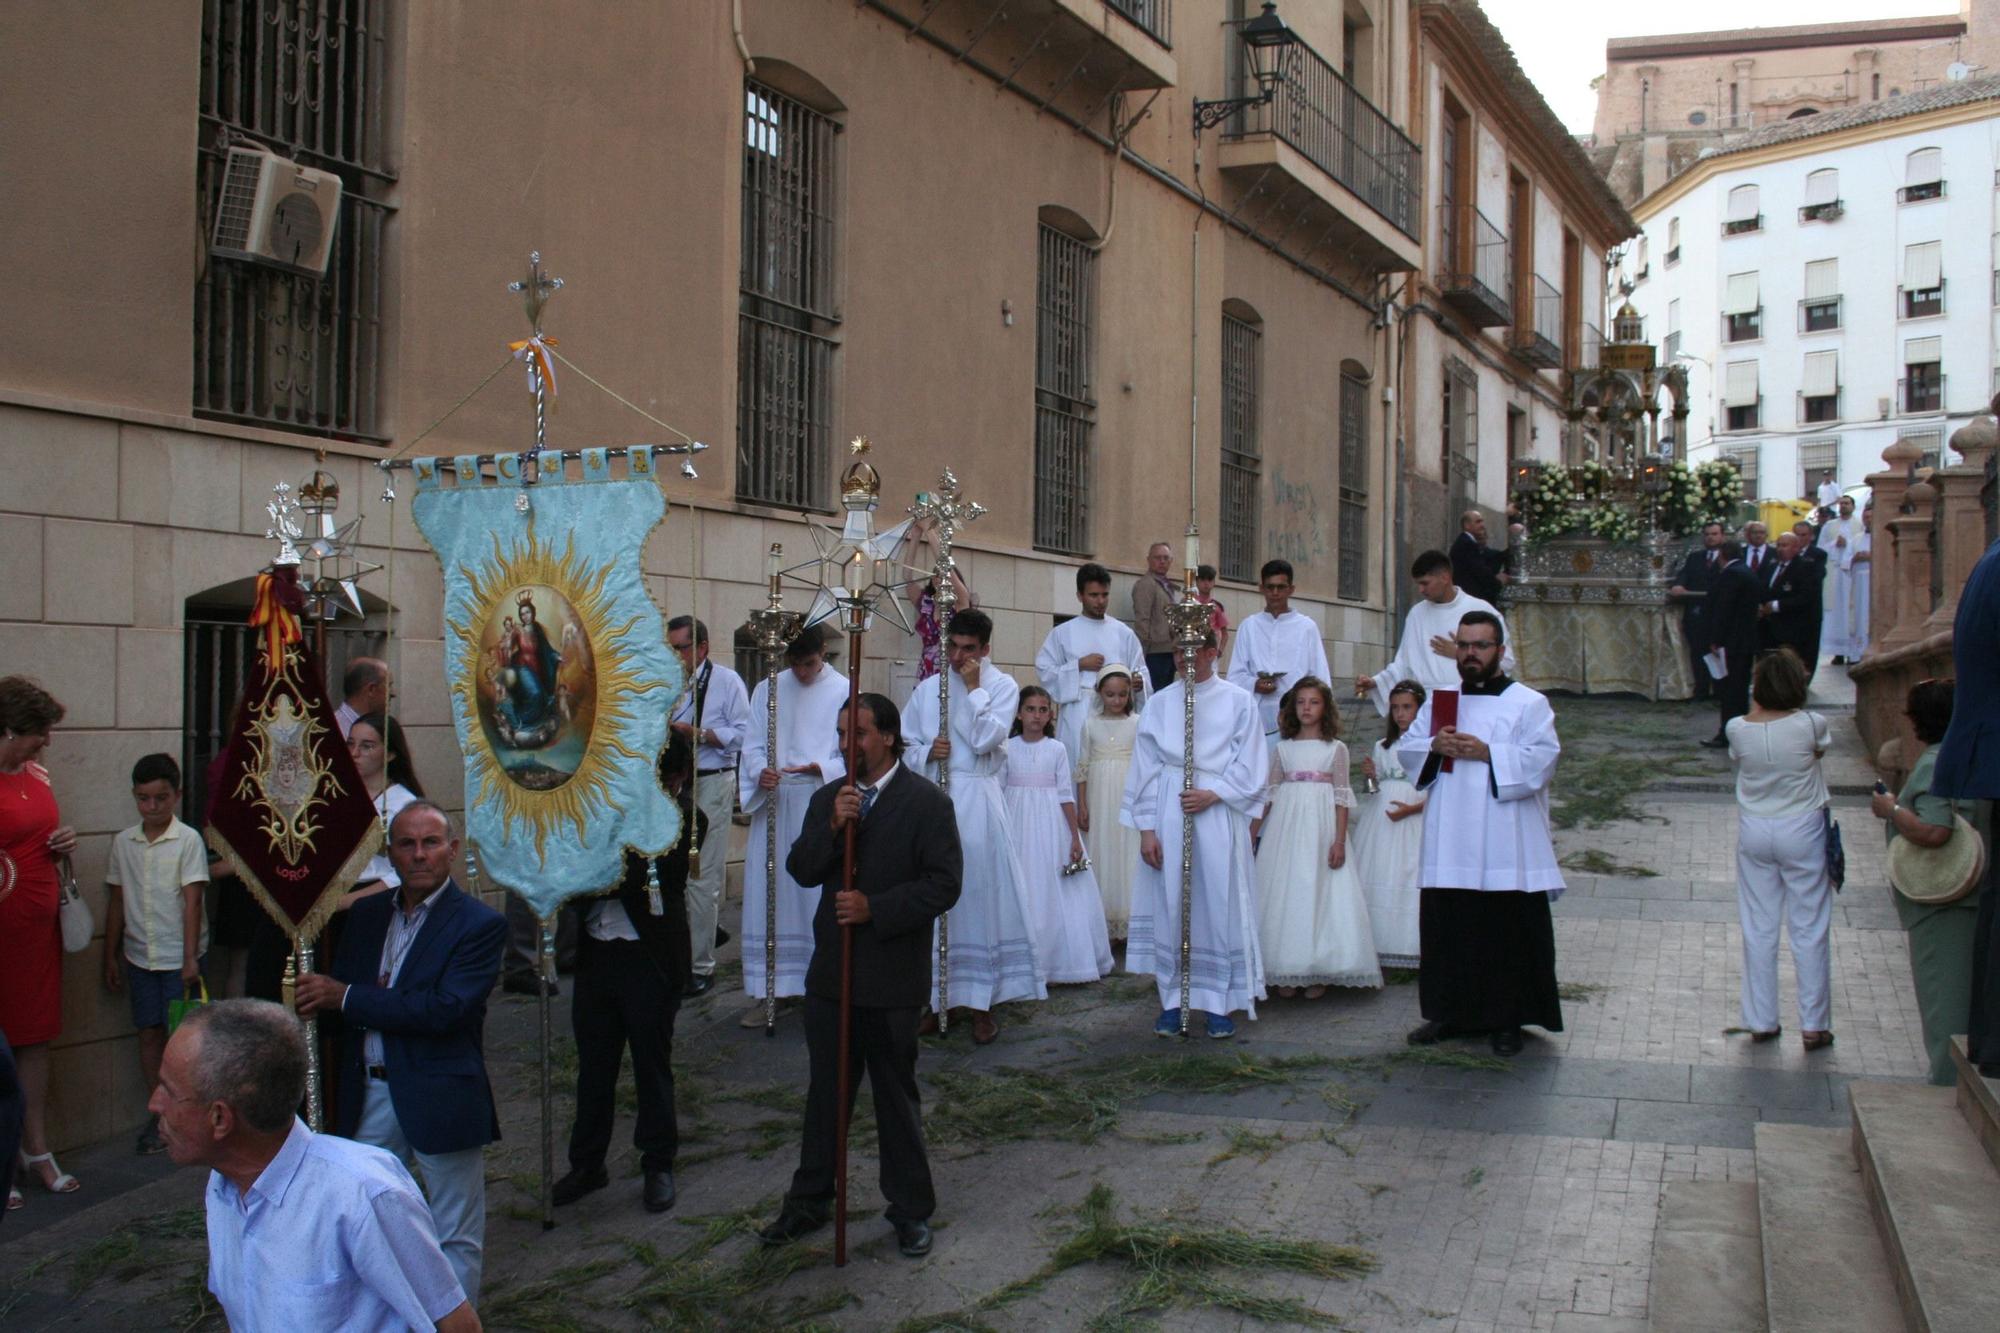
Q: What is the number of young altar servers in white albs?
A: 6